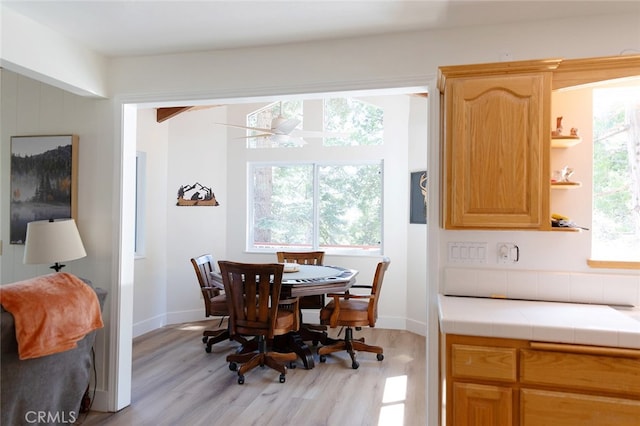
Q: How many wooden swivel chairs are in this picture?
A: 4